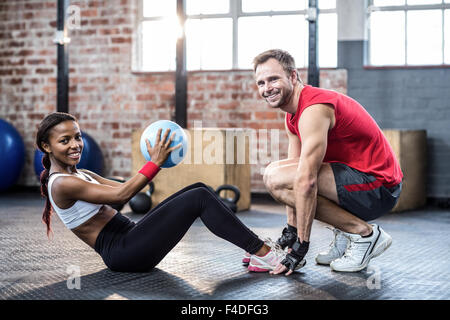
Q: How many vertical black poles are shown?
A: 3